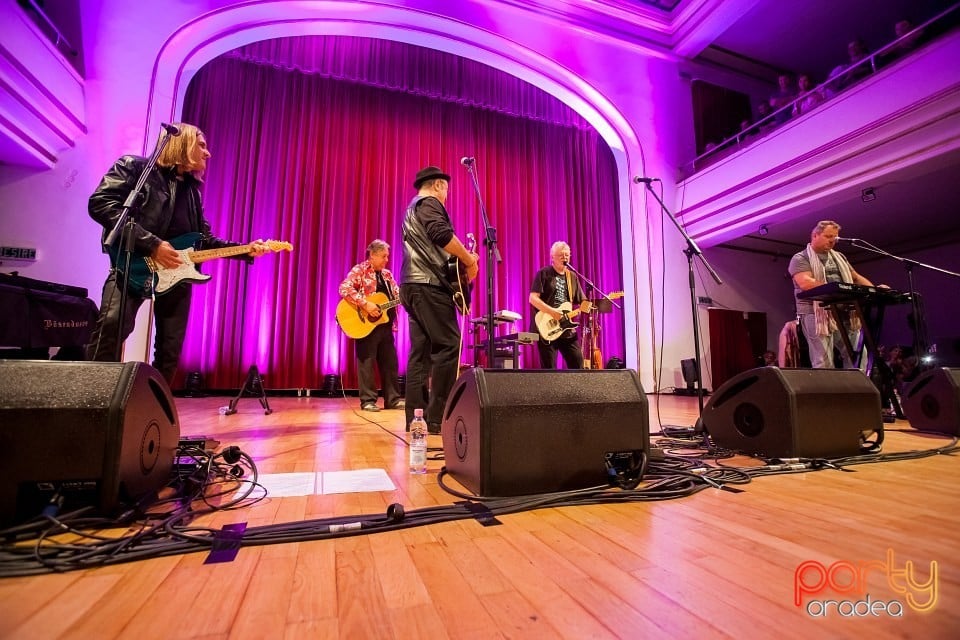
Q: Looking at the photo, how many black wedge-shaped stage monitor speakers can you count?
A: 4